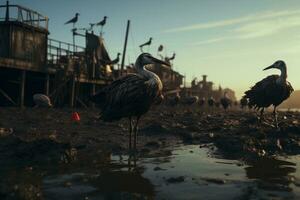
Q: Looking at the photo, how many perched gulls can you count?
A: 5